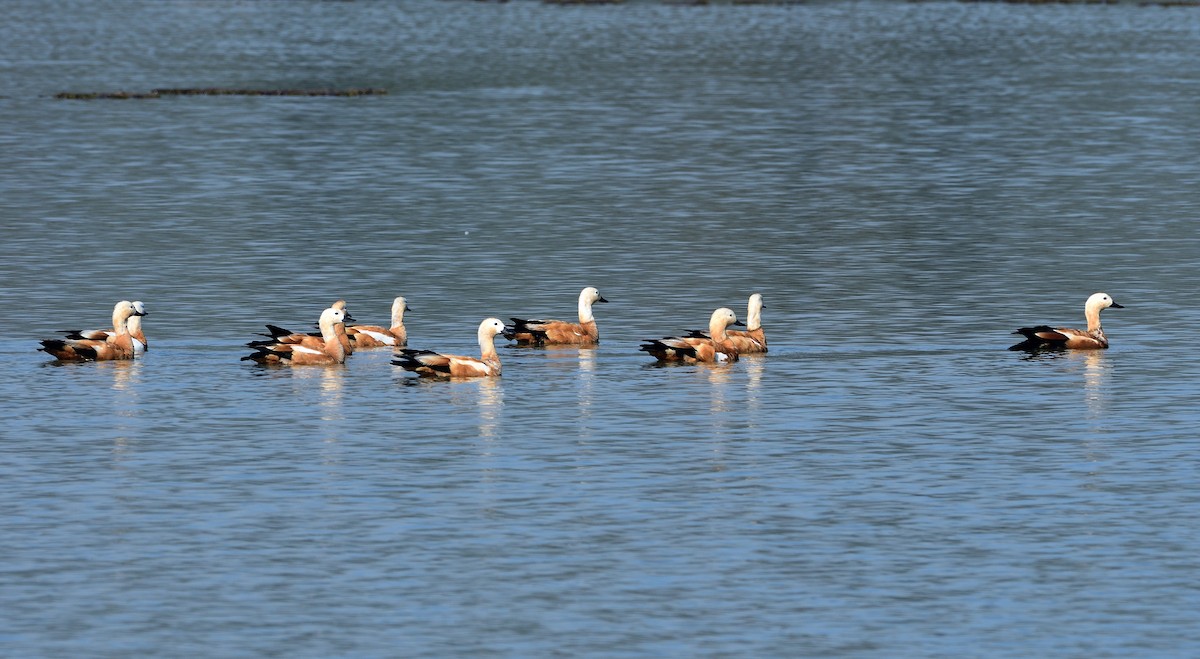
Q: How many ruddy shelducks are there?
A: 10